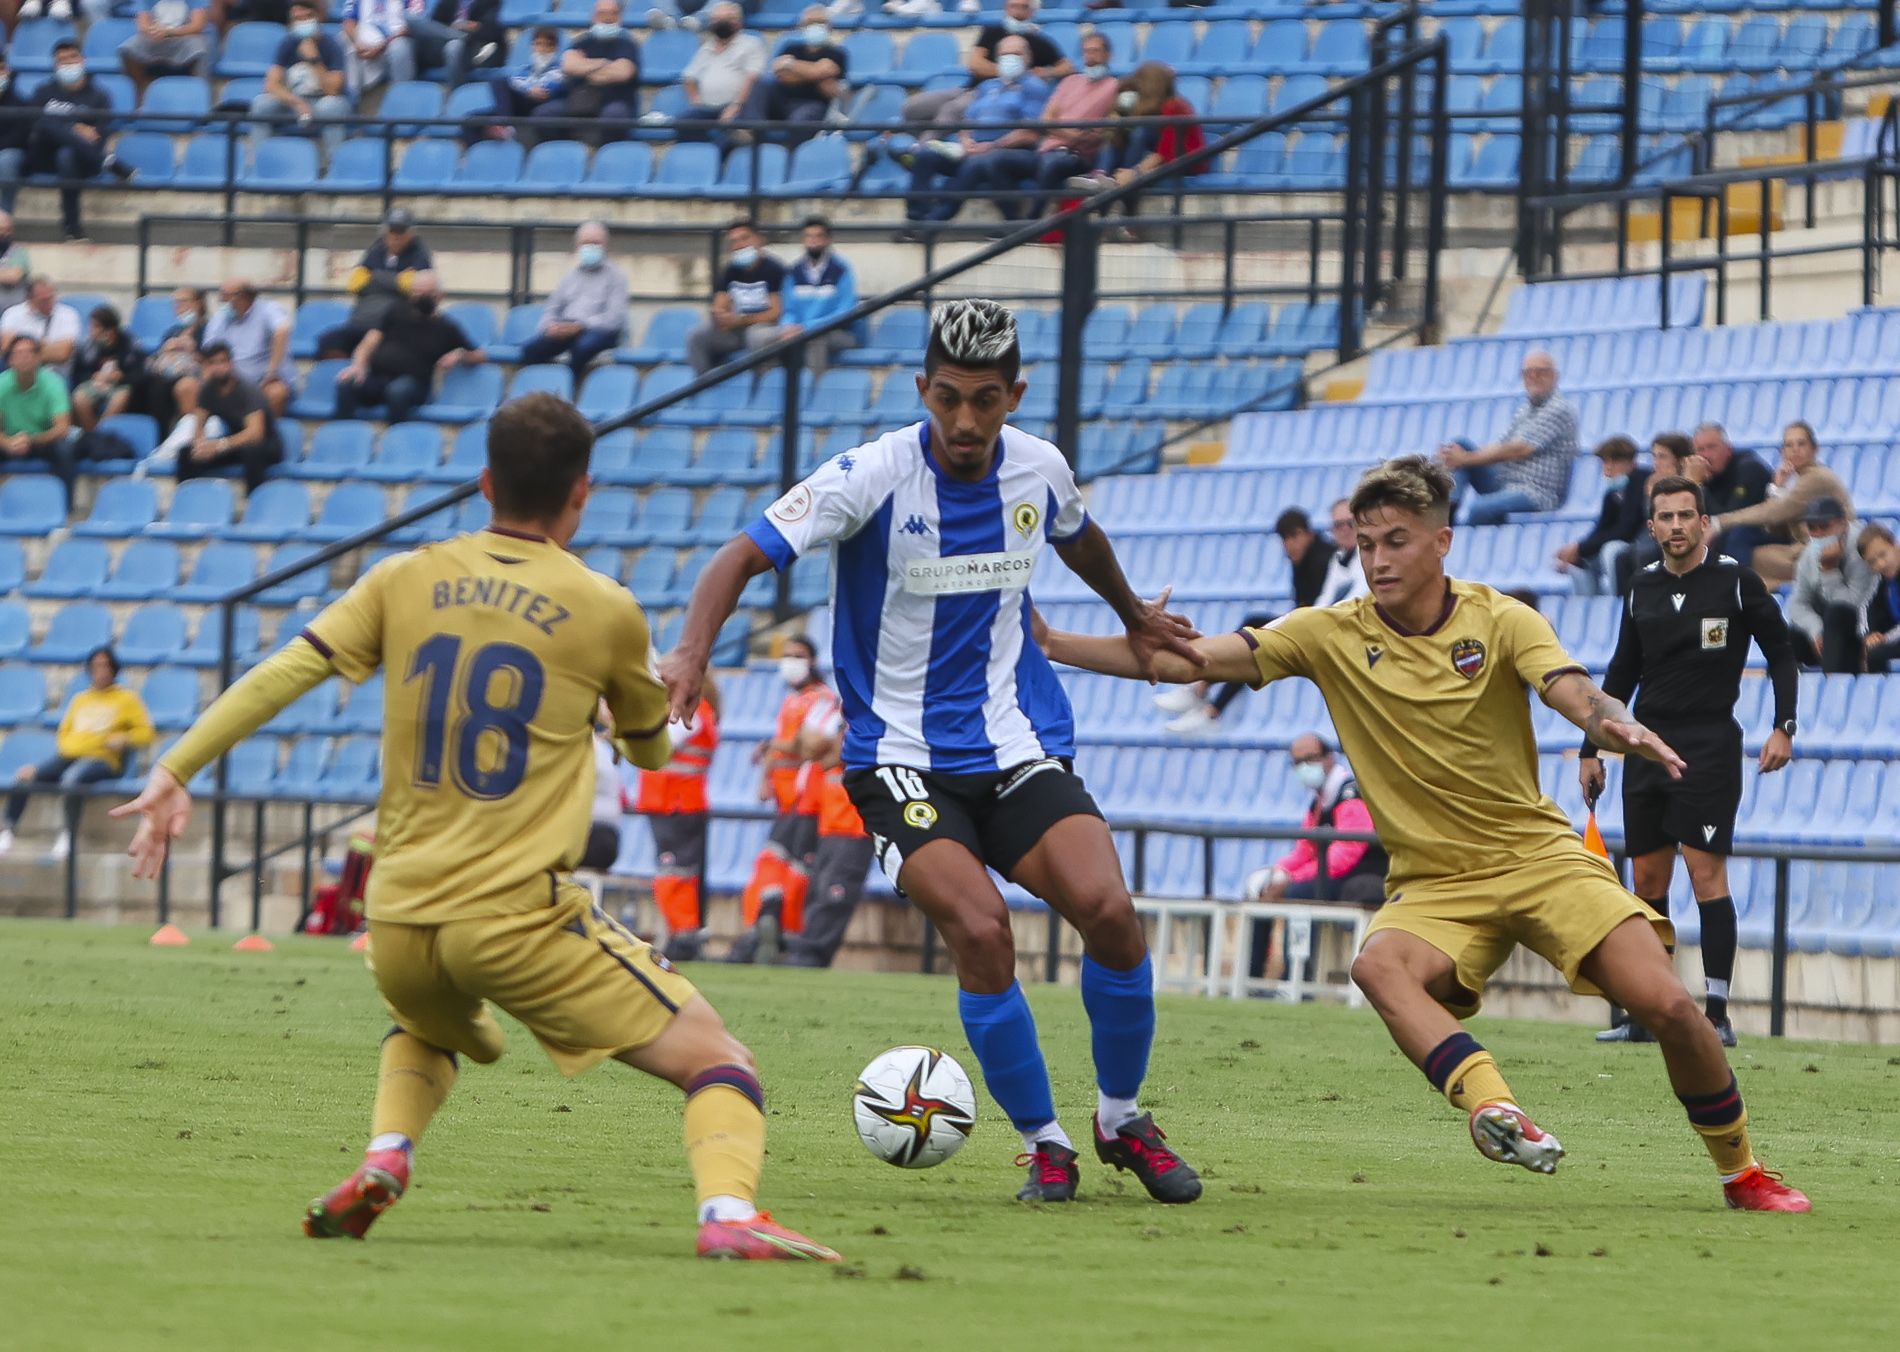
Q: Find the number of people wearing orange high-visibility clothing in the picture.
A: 3